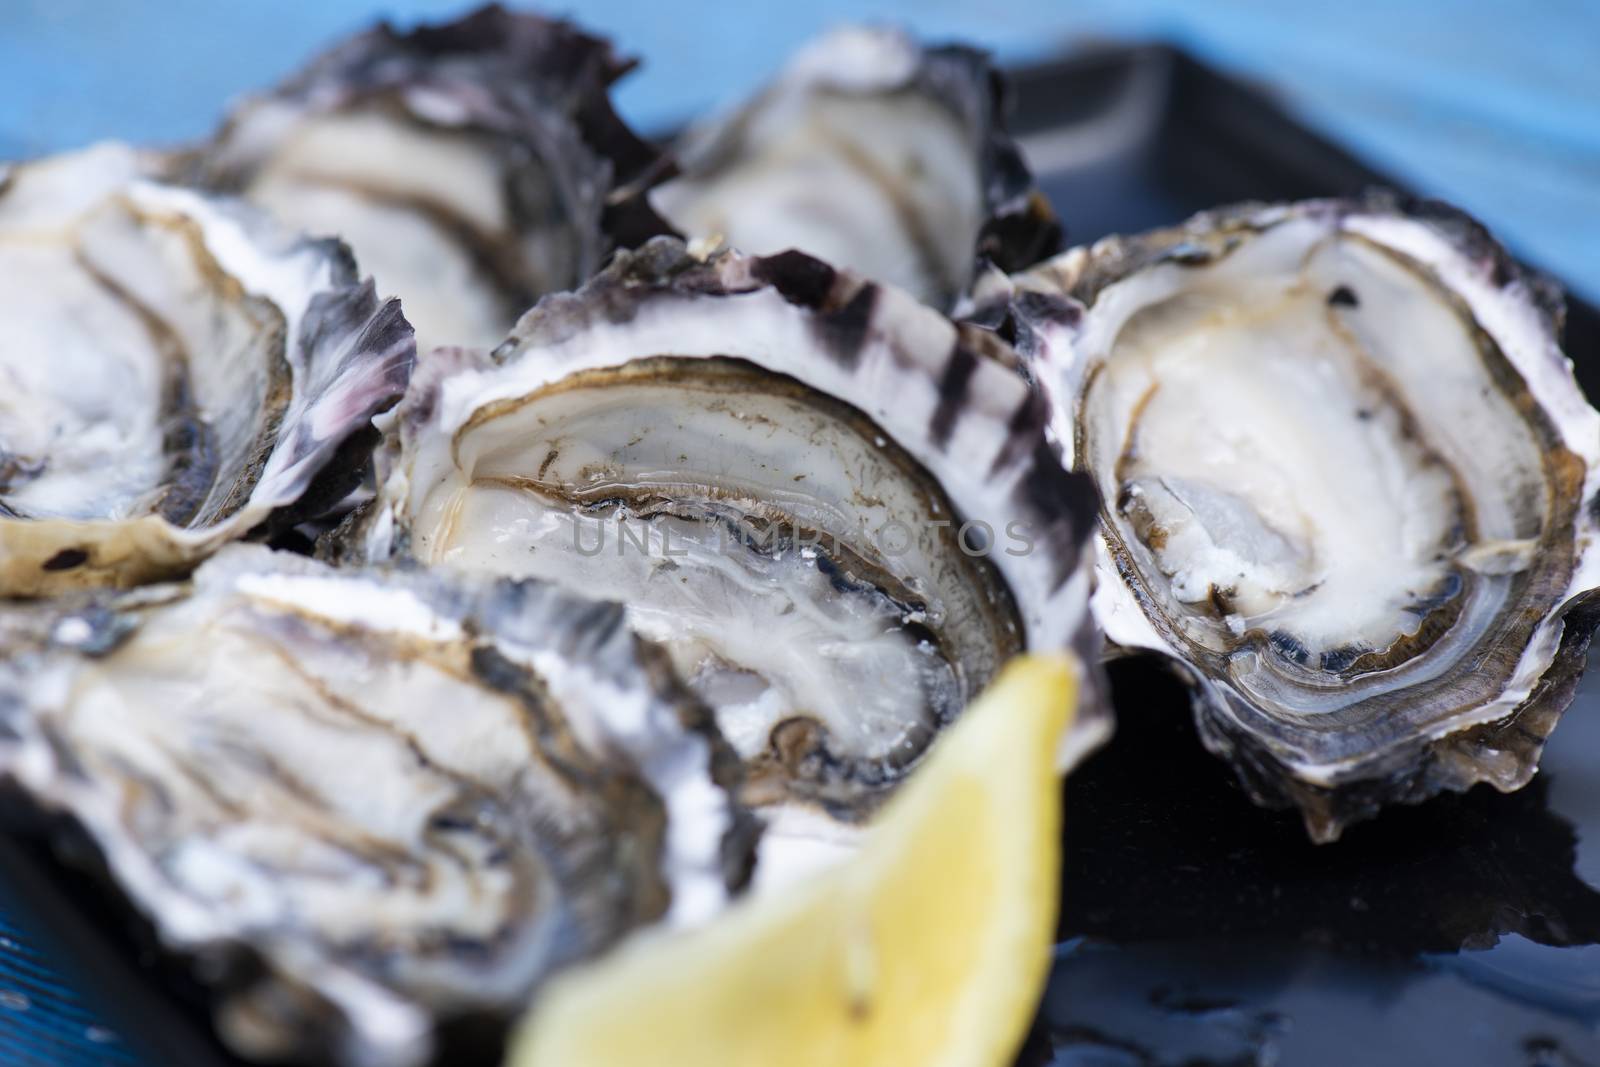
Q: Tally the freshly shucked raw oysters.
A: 6